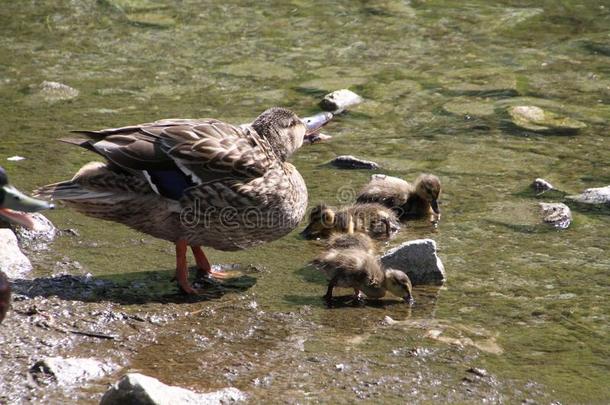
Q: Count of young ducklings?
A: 4